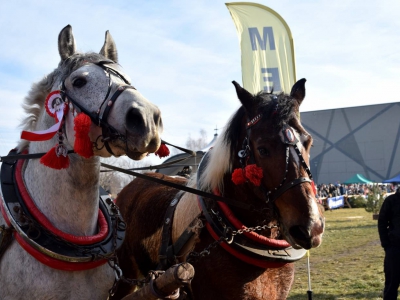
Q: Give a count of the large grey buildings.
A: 1